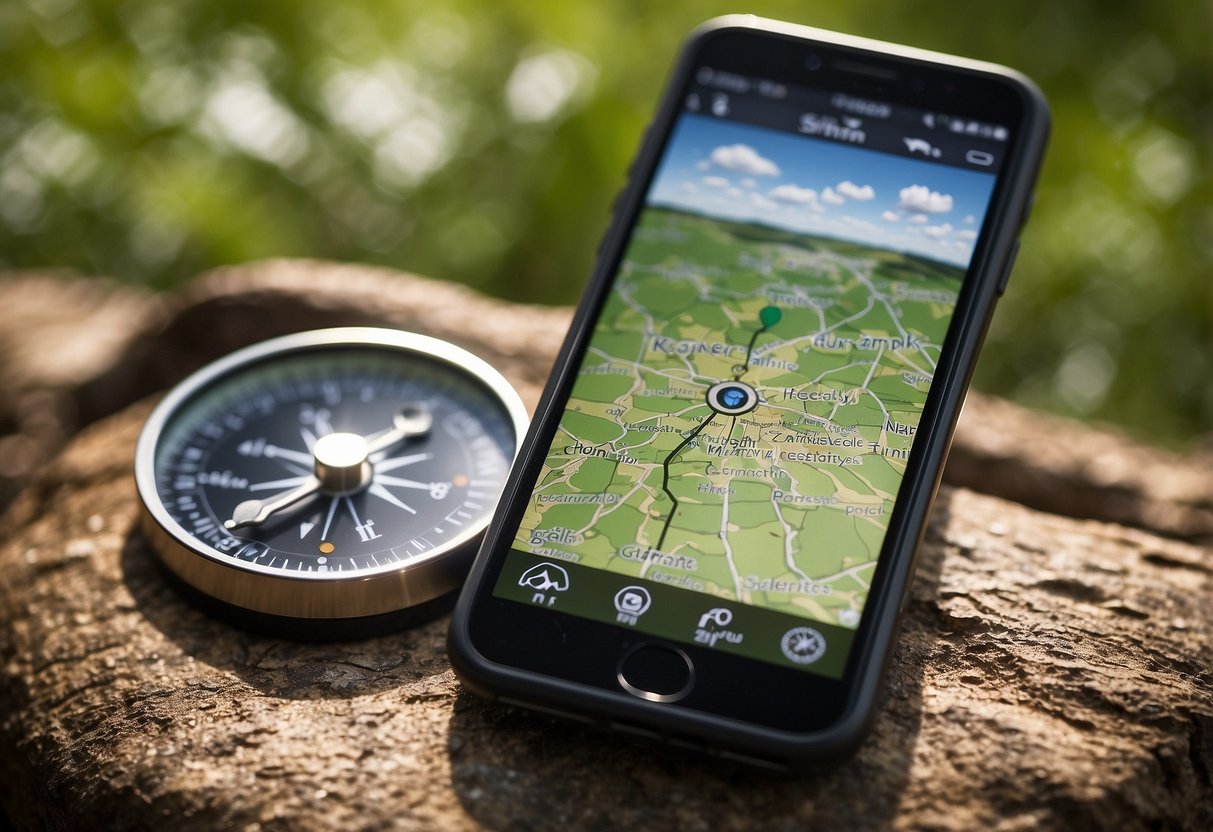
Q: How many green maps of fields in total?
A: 1